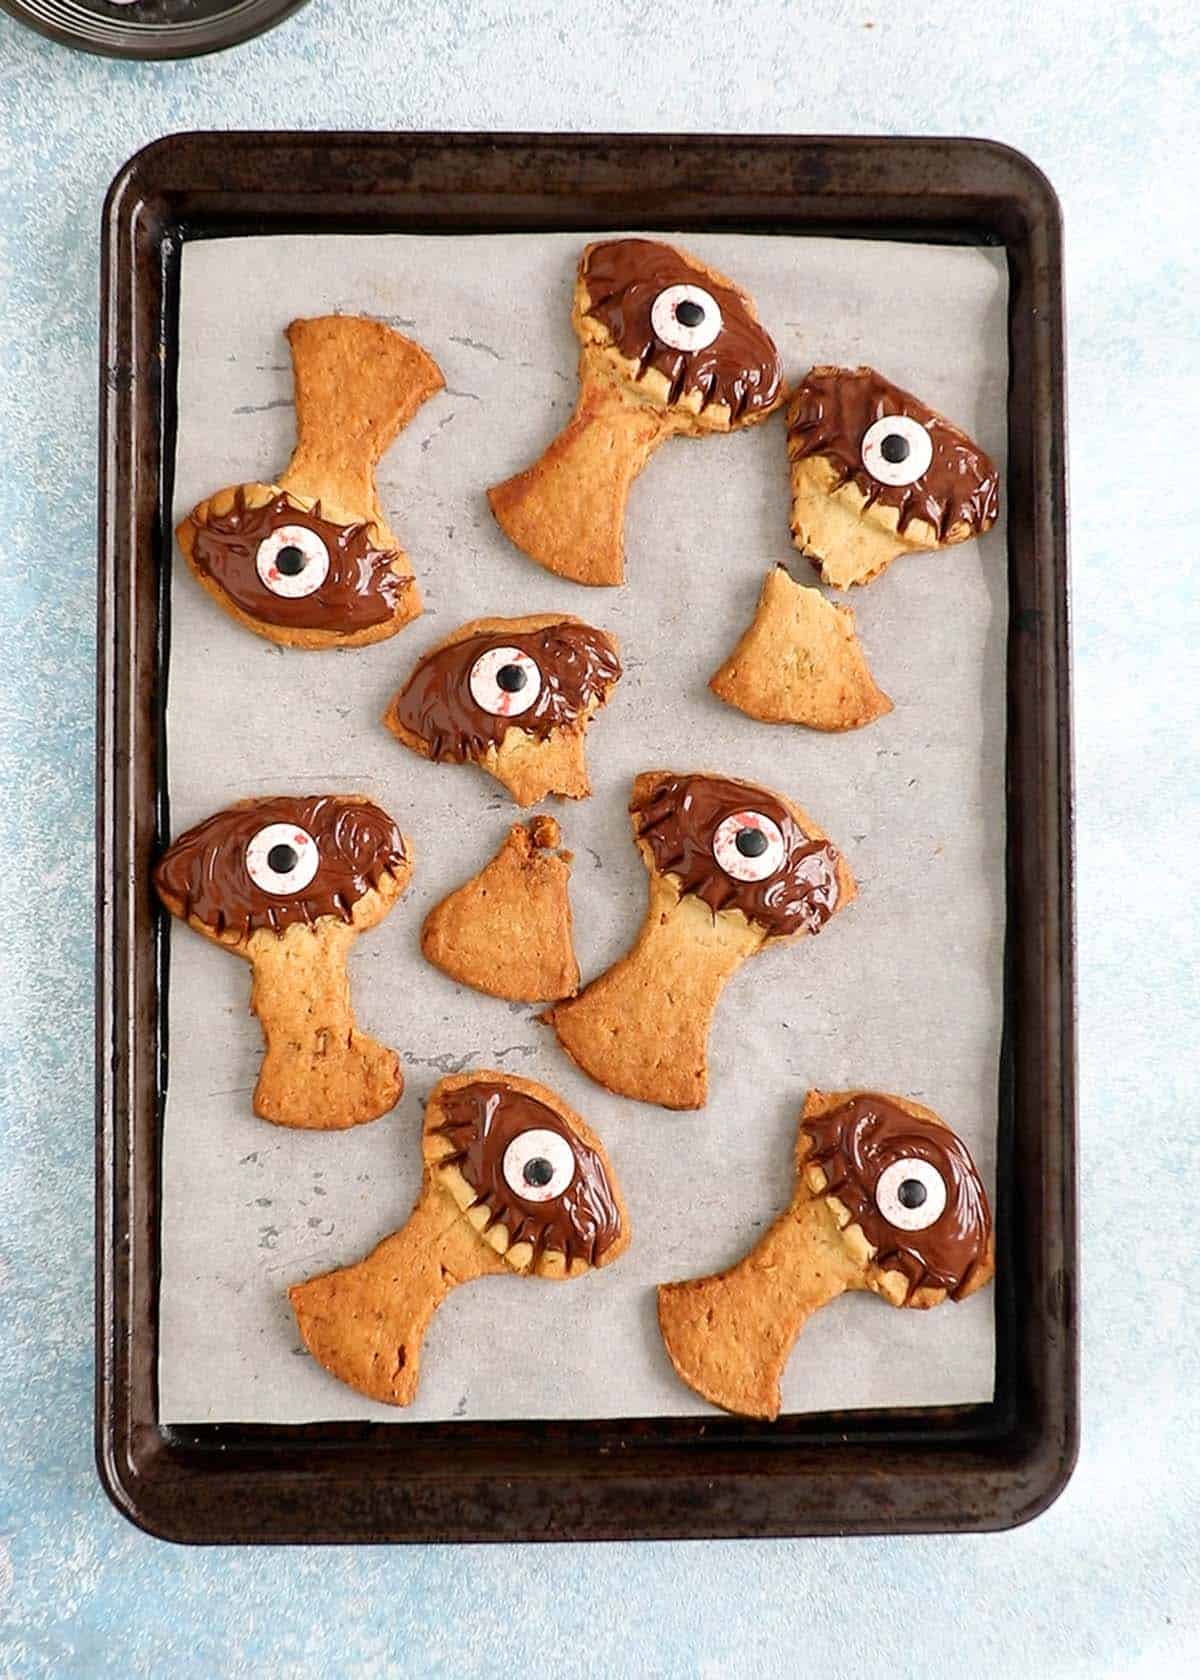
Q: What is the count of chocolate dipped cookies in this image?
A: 8